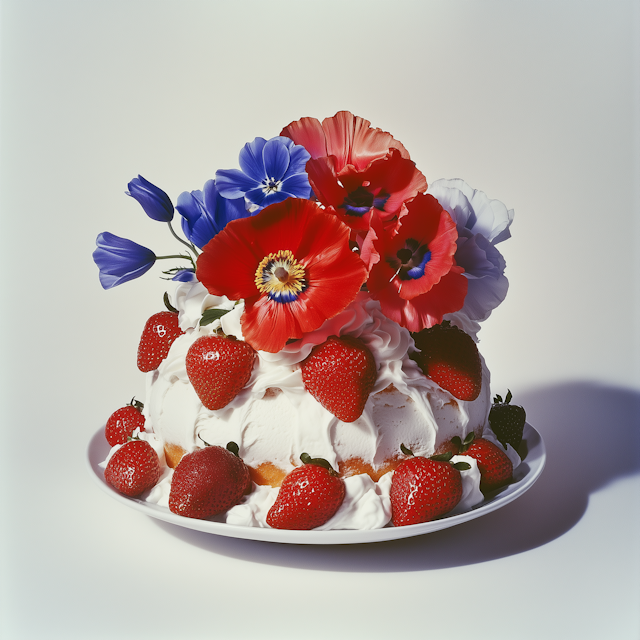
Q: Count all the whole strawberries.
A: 11